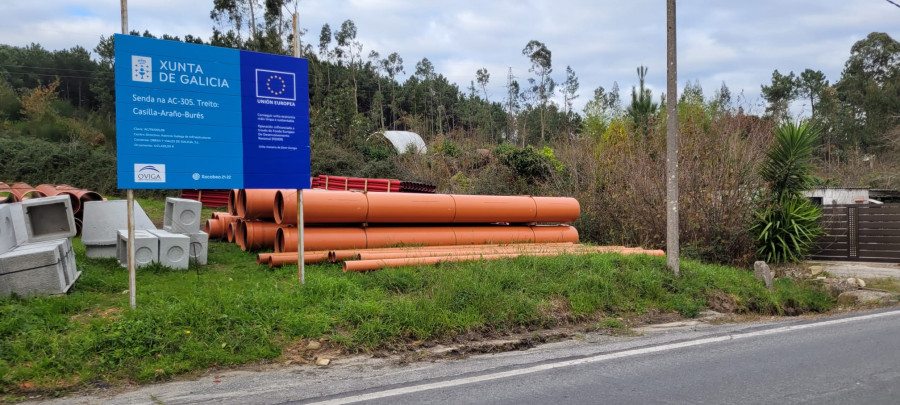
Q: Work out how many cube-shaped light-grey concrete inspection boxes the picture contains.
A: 4